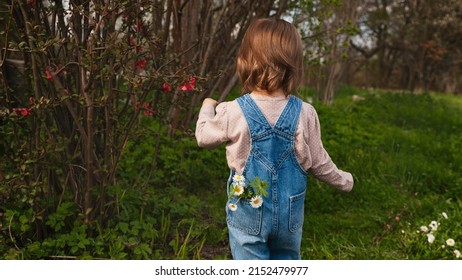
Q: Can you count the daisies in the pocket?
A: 4